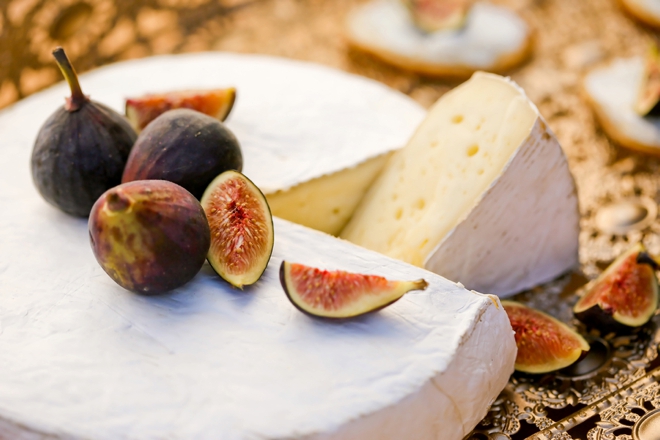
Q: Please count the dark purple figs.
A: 3